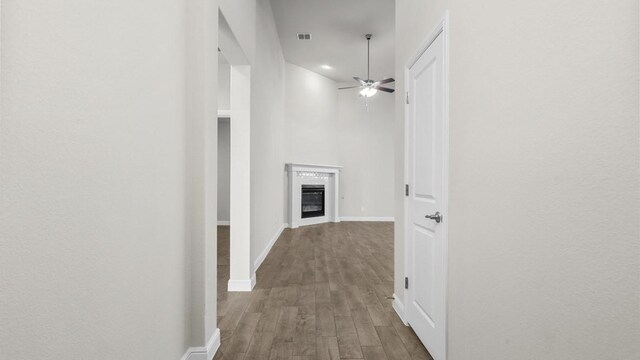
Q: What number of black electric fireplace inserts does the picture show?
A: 1